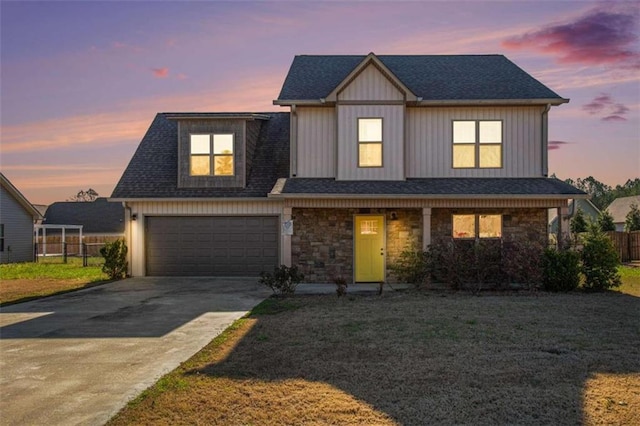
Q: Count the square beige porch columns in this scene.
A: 3